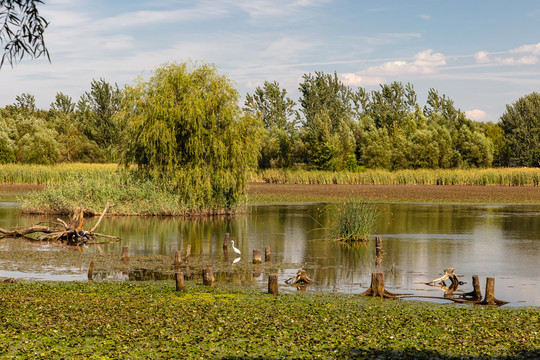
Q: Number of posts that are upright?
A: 14